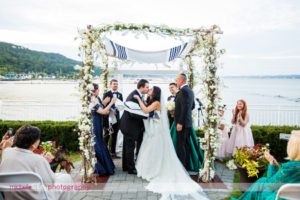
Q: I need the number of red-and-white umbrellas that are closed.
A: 0